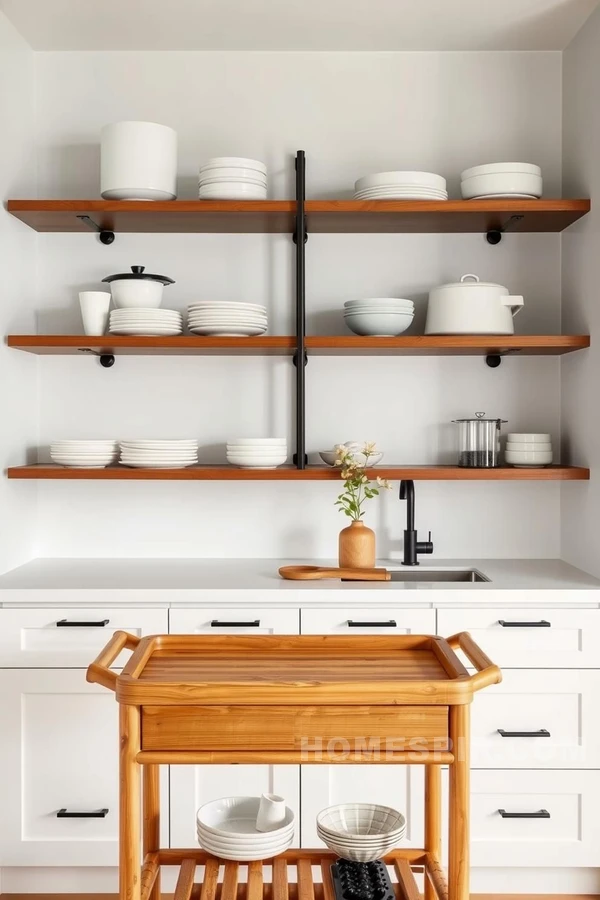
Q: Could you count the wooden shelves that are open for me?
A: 3